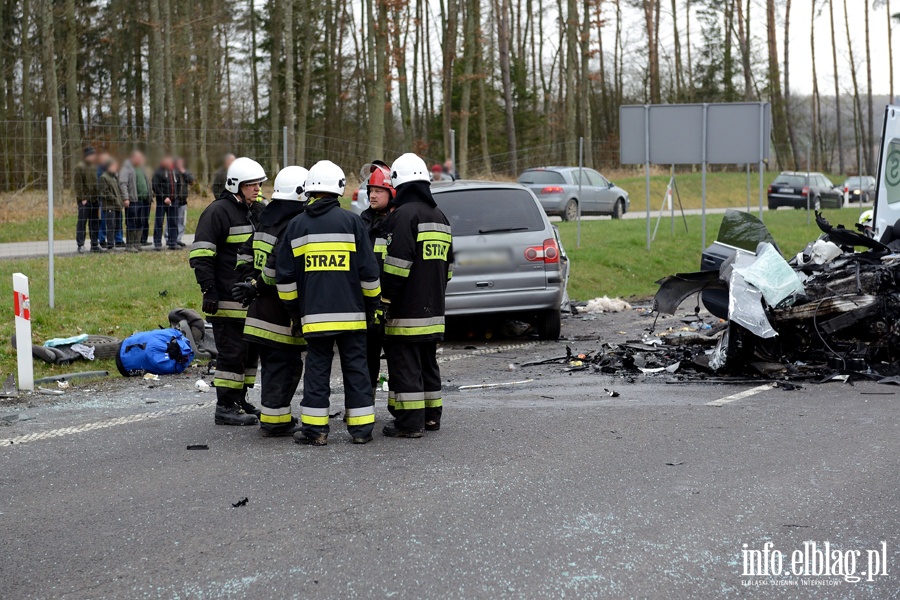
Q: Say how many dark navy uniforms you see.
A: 5